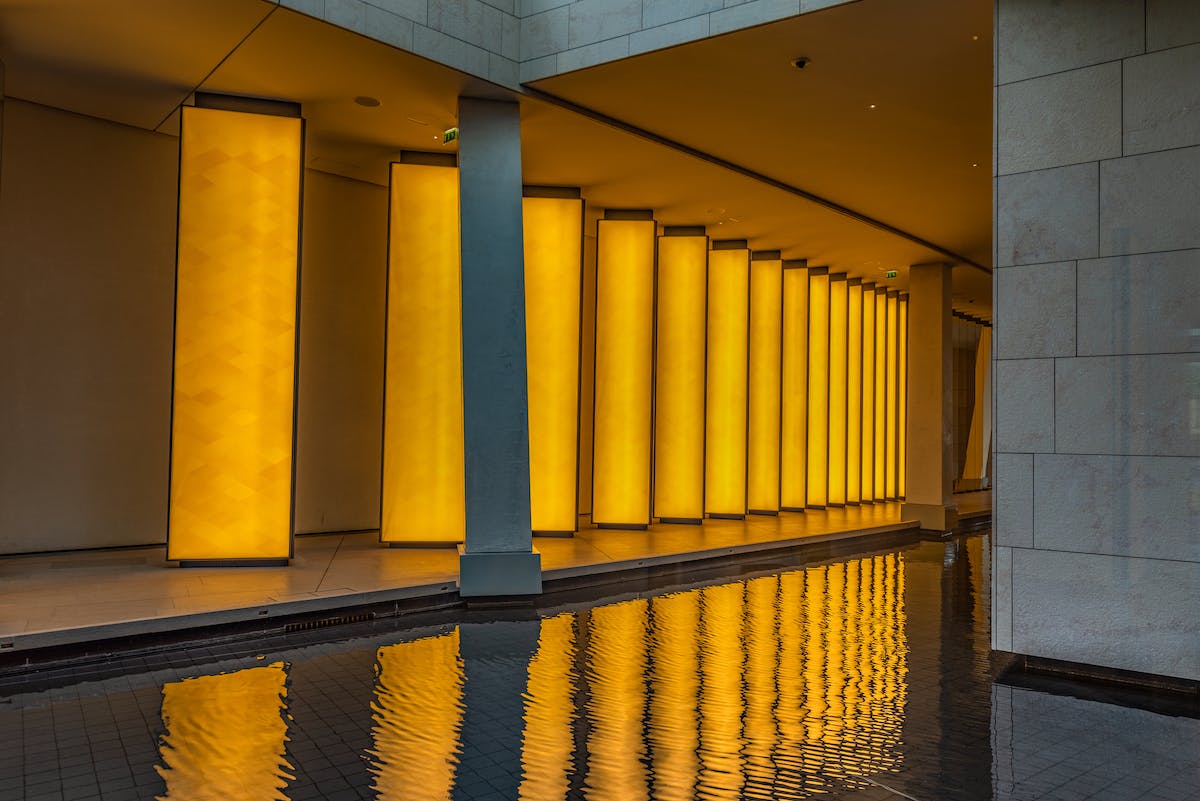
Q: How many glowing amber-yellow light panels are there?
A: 15